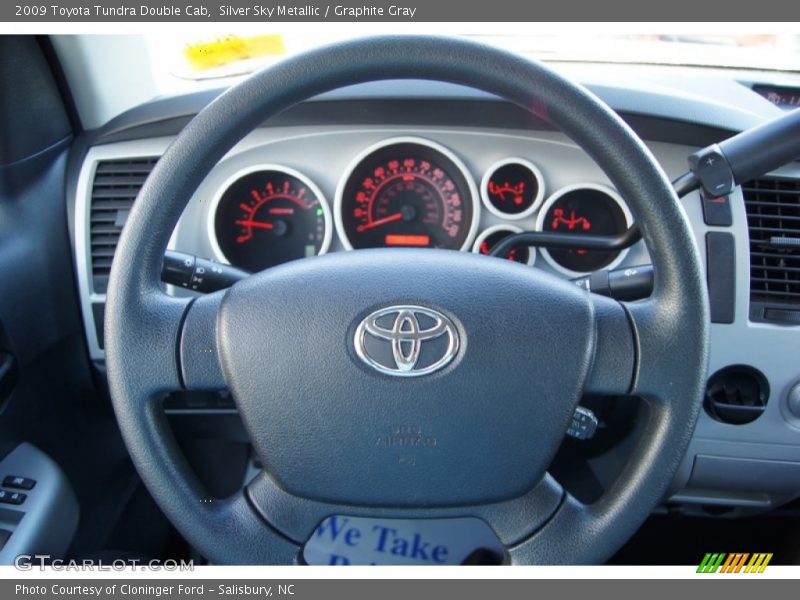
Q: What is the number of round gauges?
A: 5